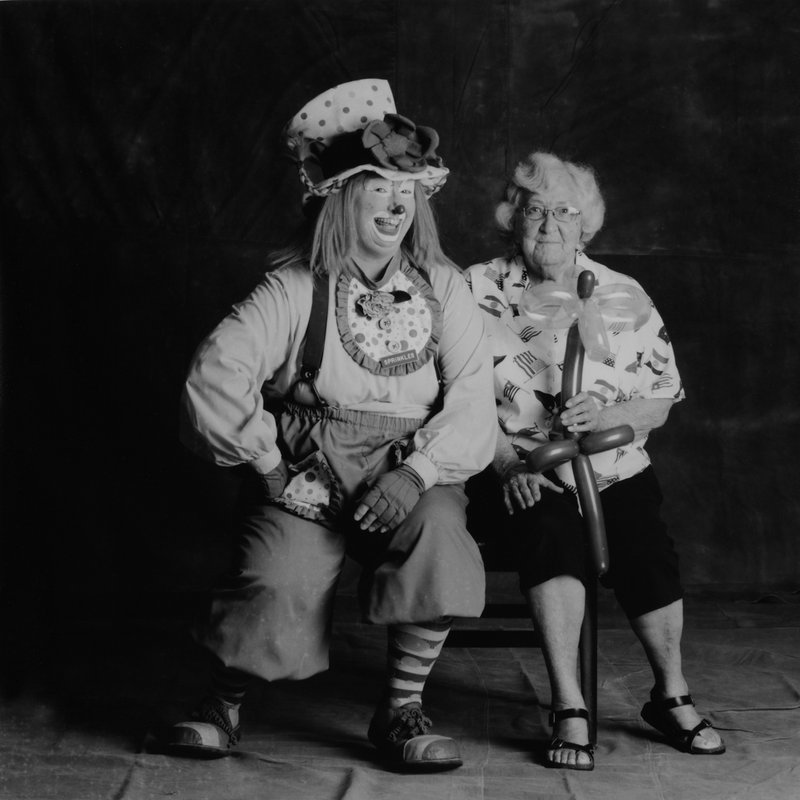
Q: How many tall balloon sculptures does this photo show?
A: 1